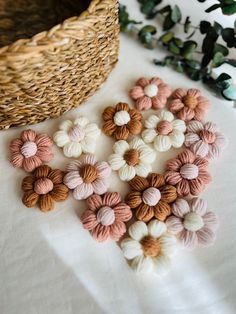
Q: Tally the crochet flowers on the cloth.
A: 15